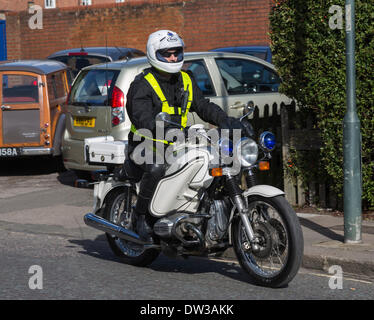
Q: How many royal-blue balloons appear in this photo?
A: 0